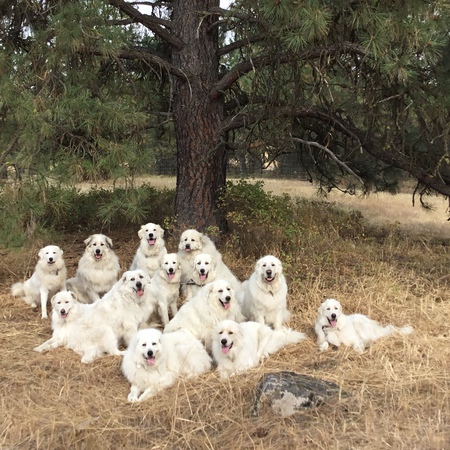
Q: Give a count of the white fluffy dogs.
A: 13